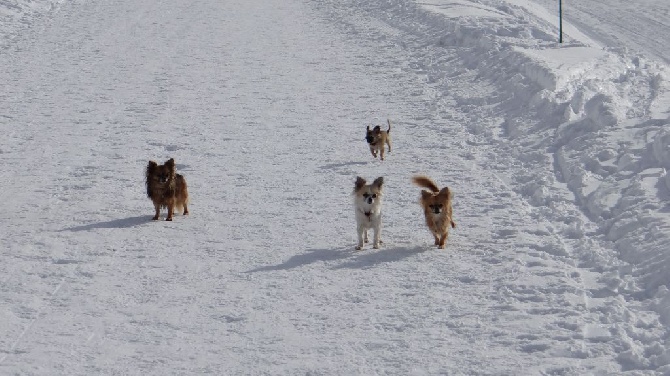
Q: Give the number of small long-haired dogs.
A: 3